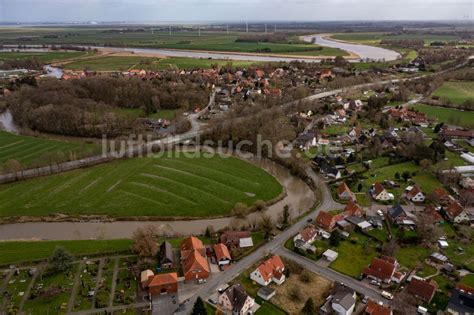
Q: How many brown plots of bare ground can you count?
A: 1